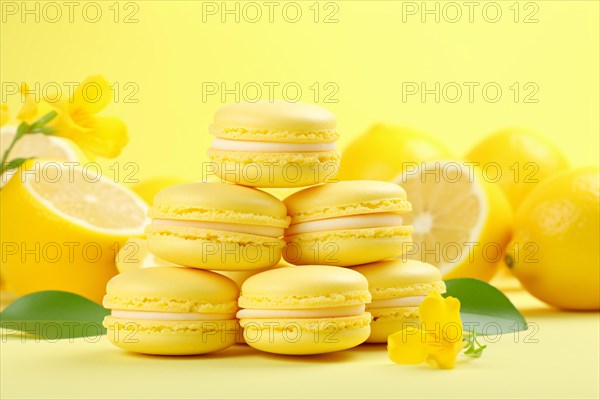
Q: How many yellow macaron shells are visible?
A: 12